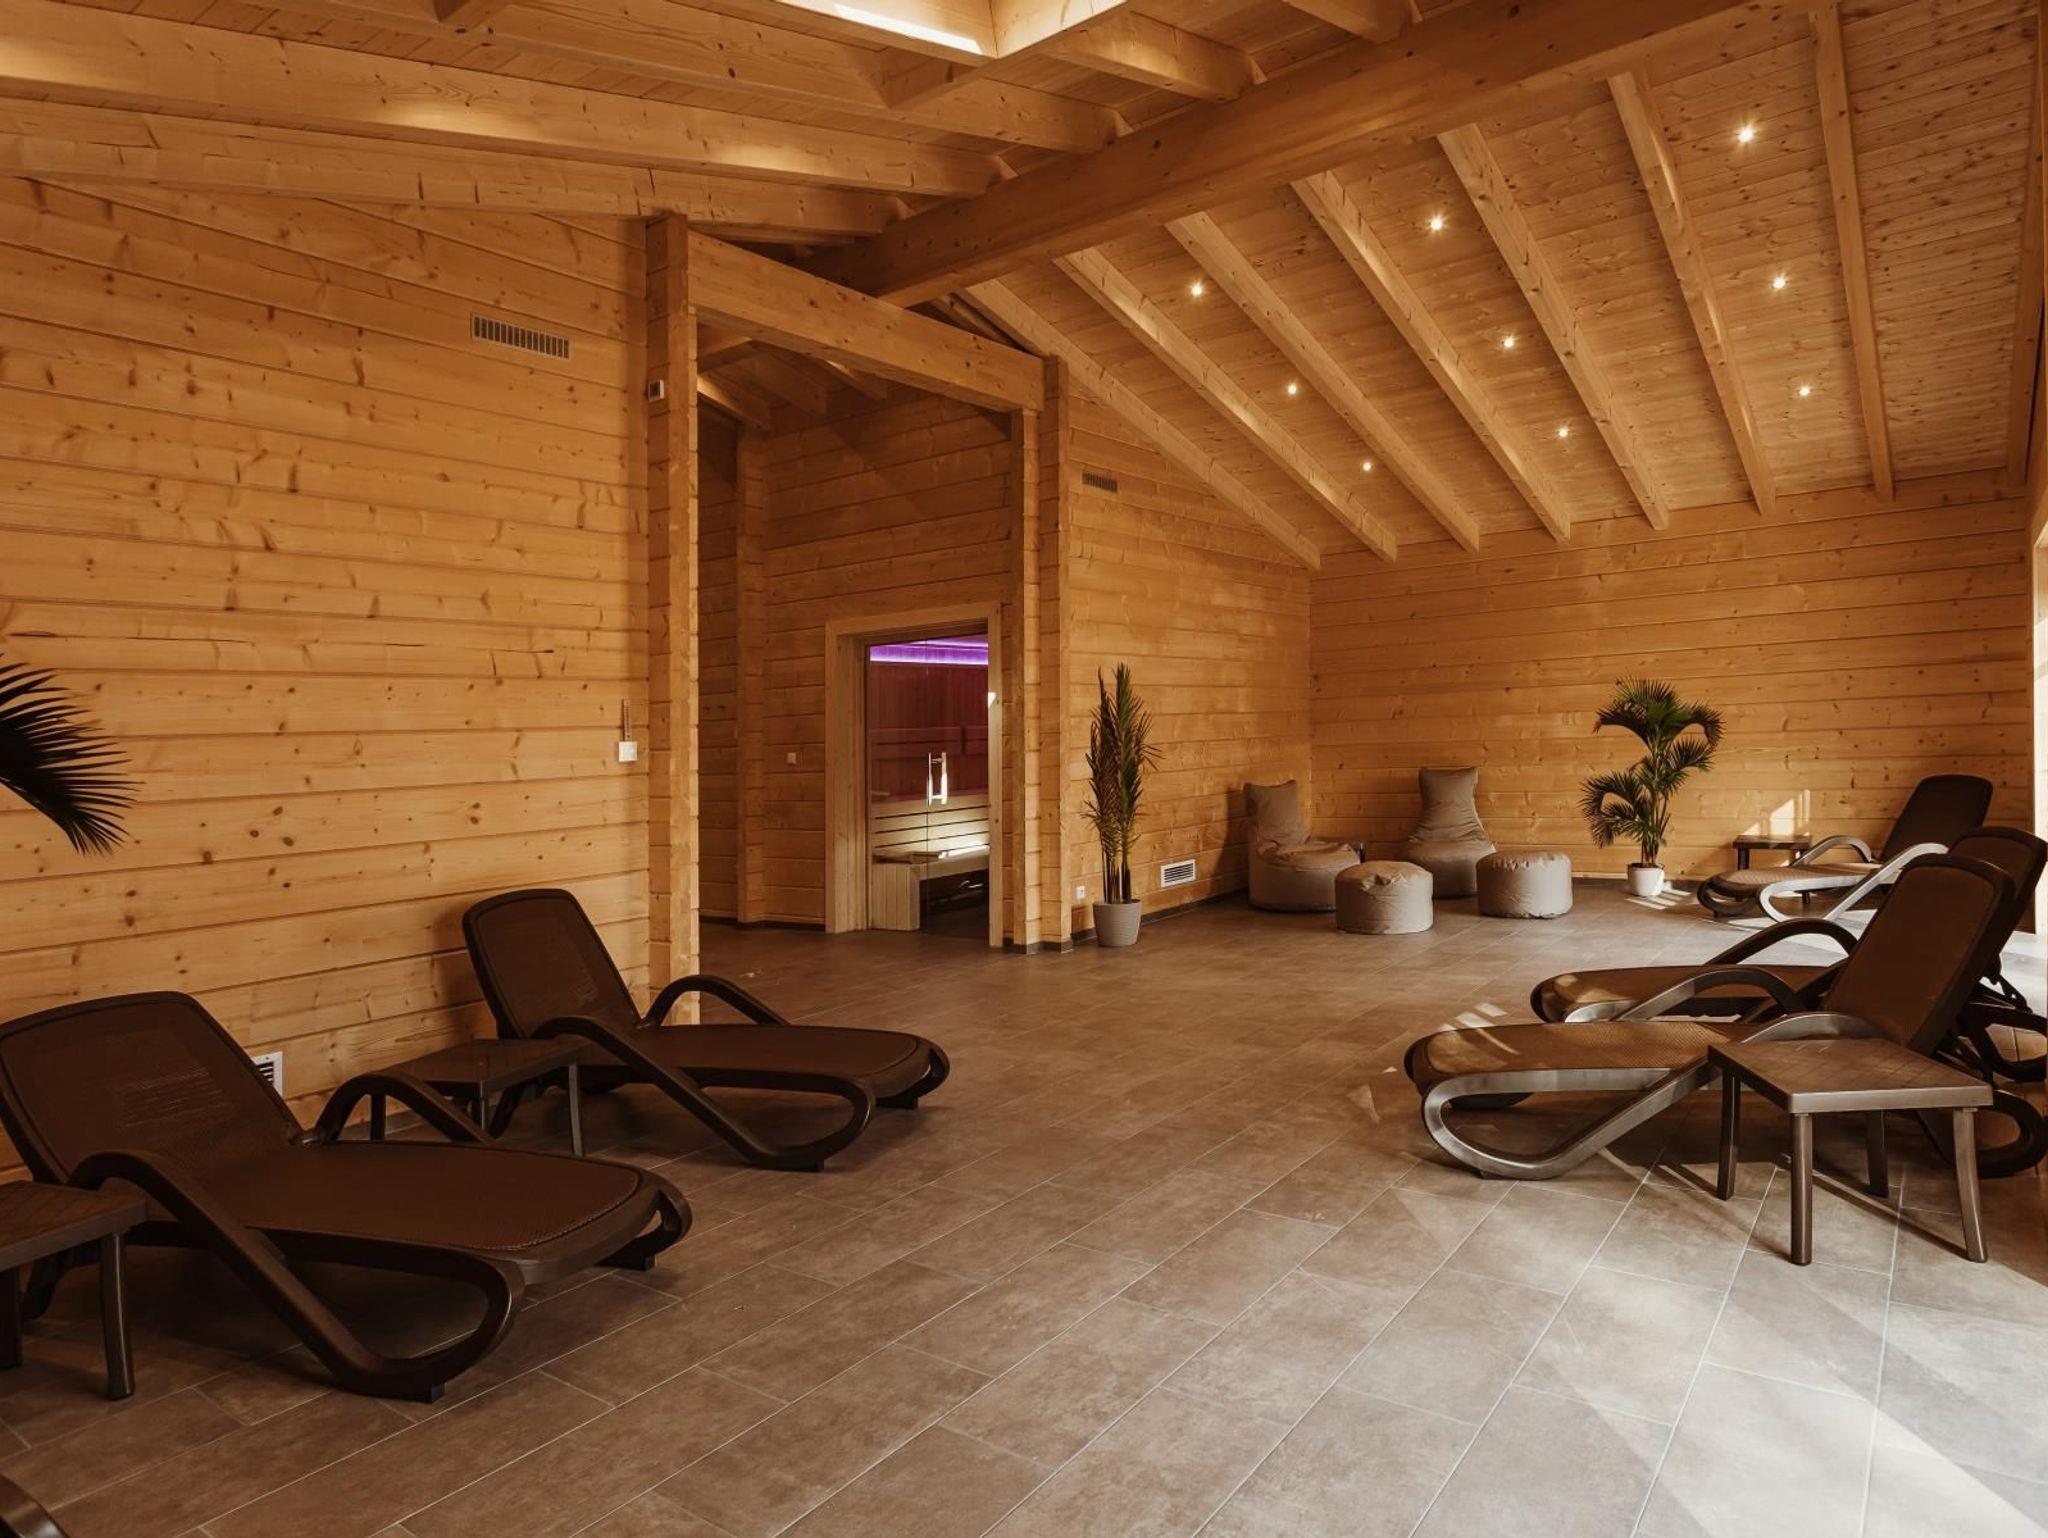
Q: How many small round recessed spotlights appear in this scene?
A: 9